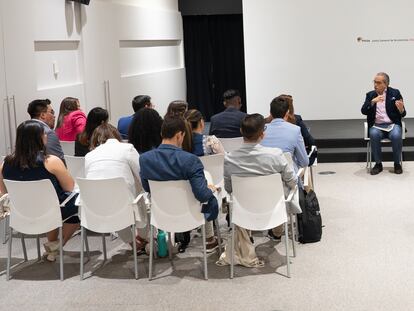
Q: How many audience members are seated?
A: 14